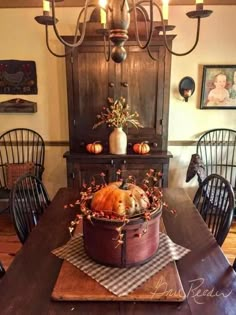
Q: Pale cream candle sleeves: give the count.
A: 4